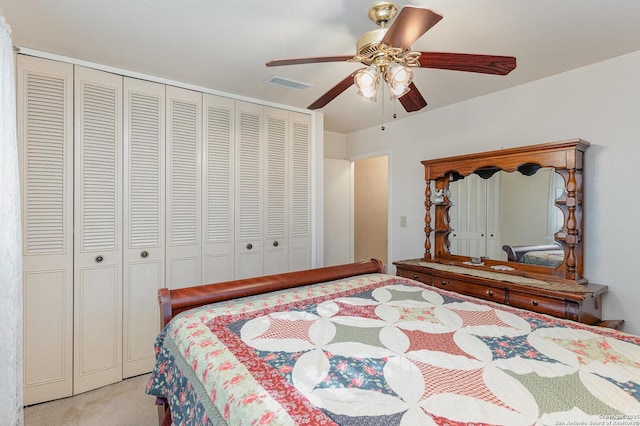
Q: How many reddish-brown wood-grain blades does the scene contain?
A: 5